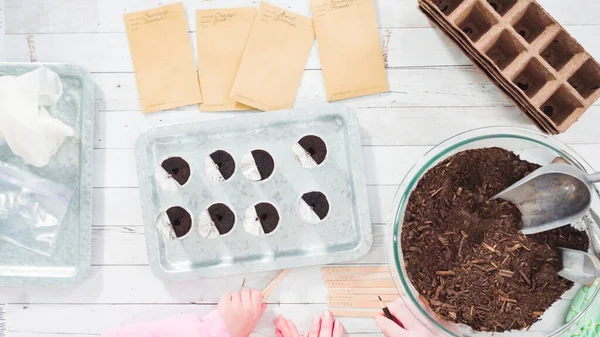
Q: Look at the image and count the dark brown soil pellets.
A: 8